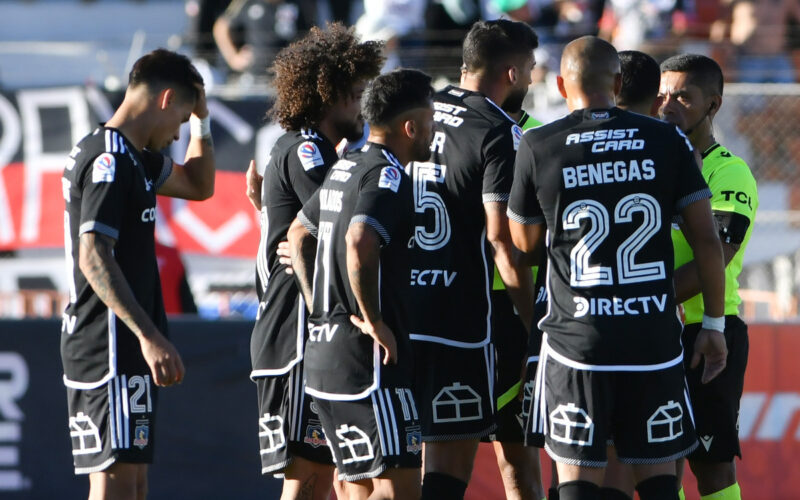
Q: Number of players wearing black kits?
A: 6